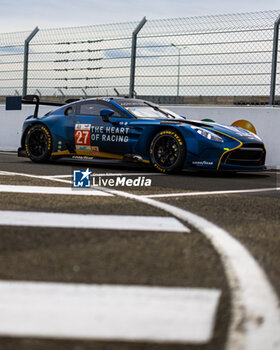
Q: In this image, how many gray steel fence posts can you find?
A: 3